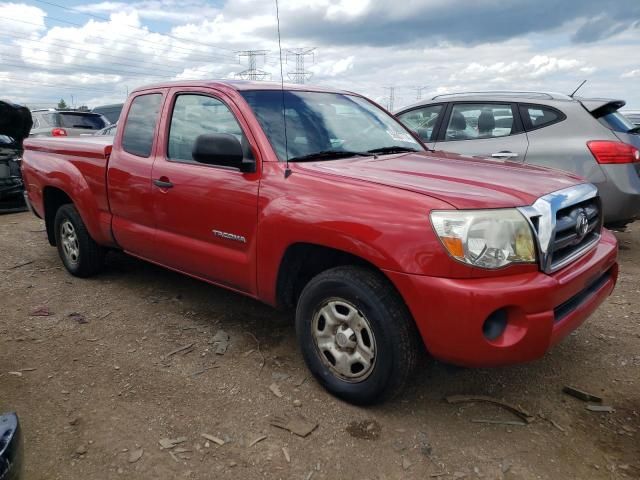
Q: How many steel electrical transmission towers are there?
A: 4